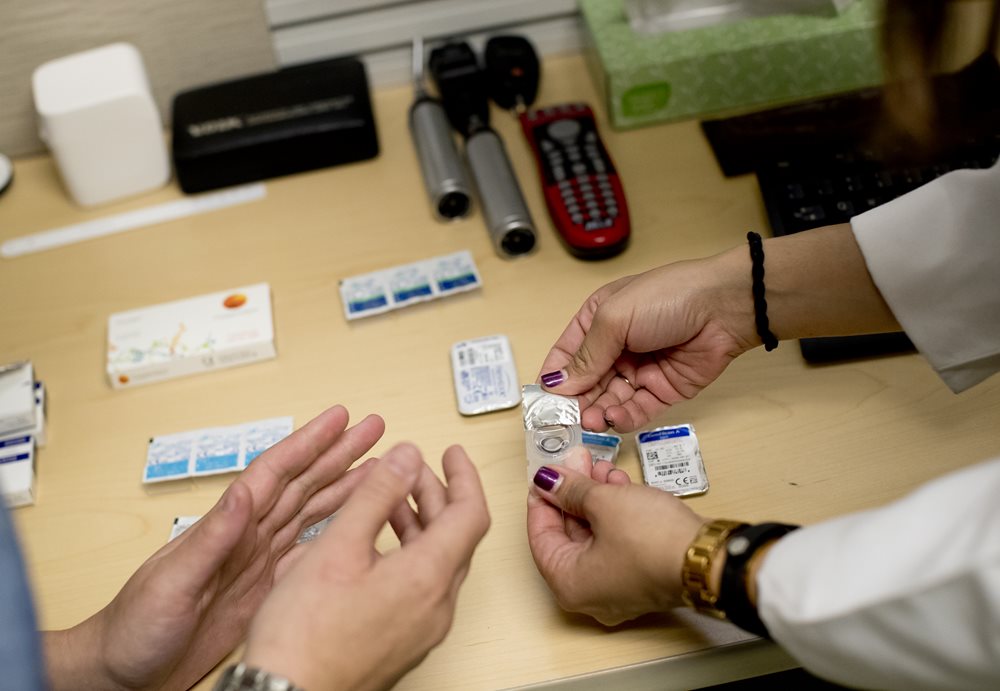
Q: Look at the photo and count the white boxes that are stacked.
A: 3